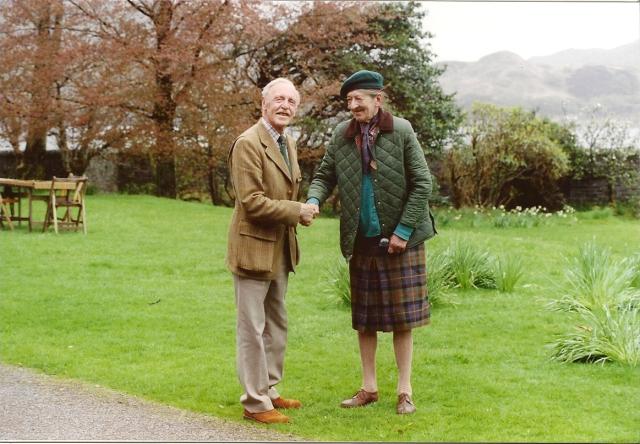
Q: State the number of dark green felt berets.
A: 1